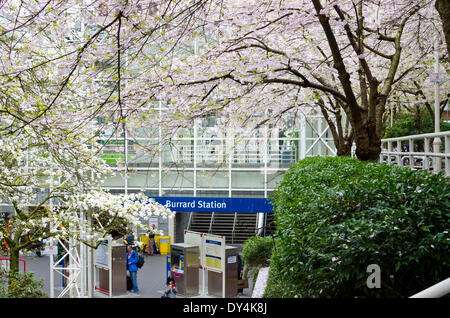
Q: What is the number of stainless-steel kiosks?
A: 3